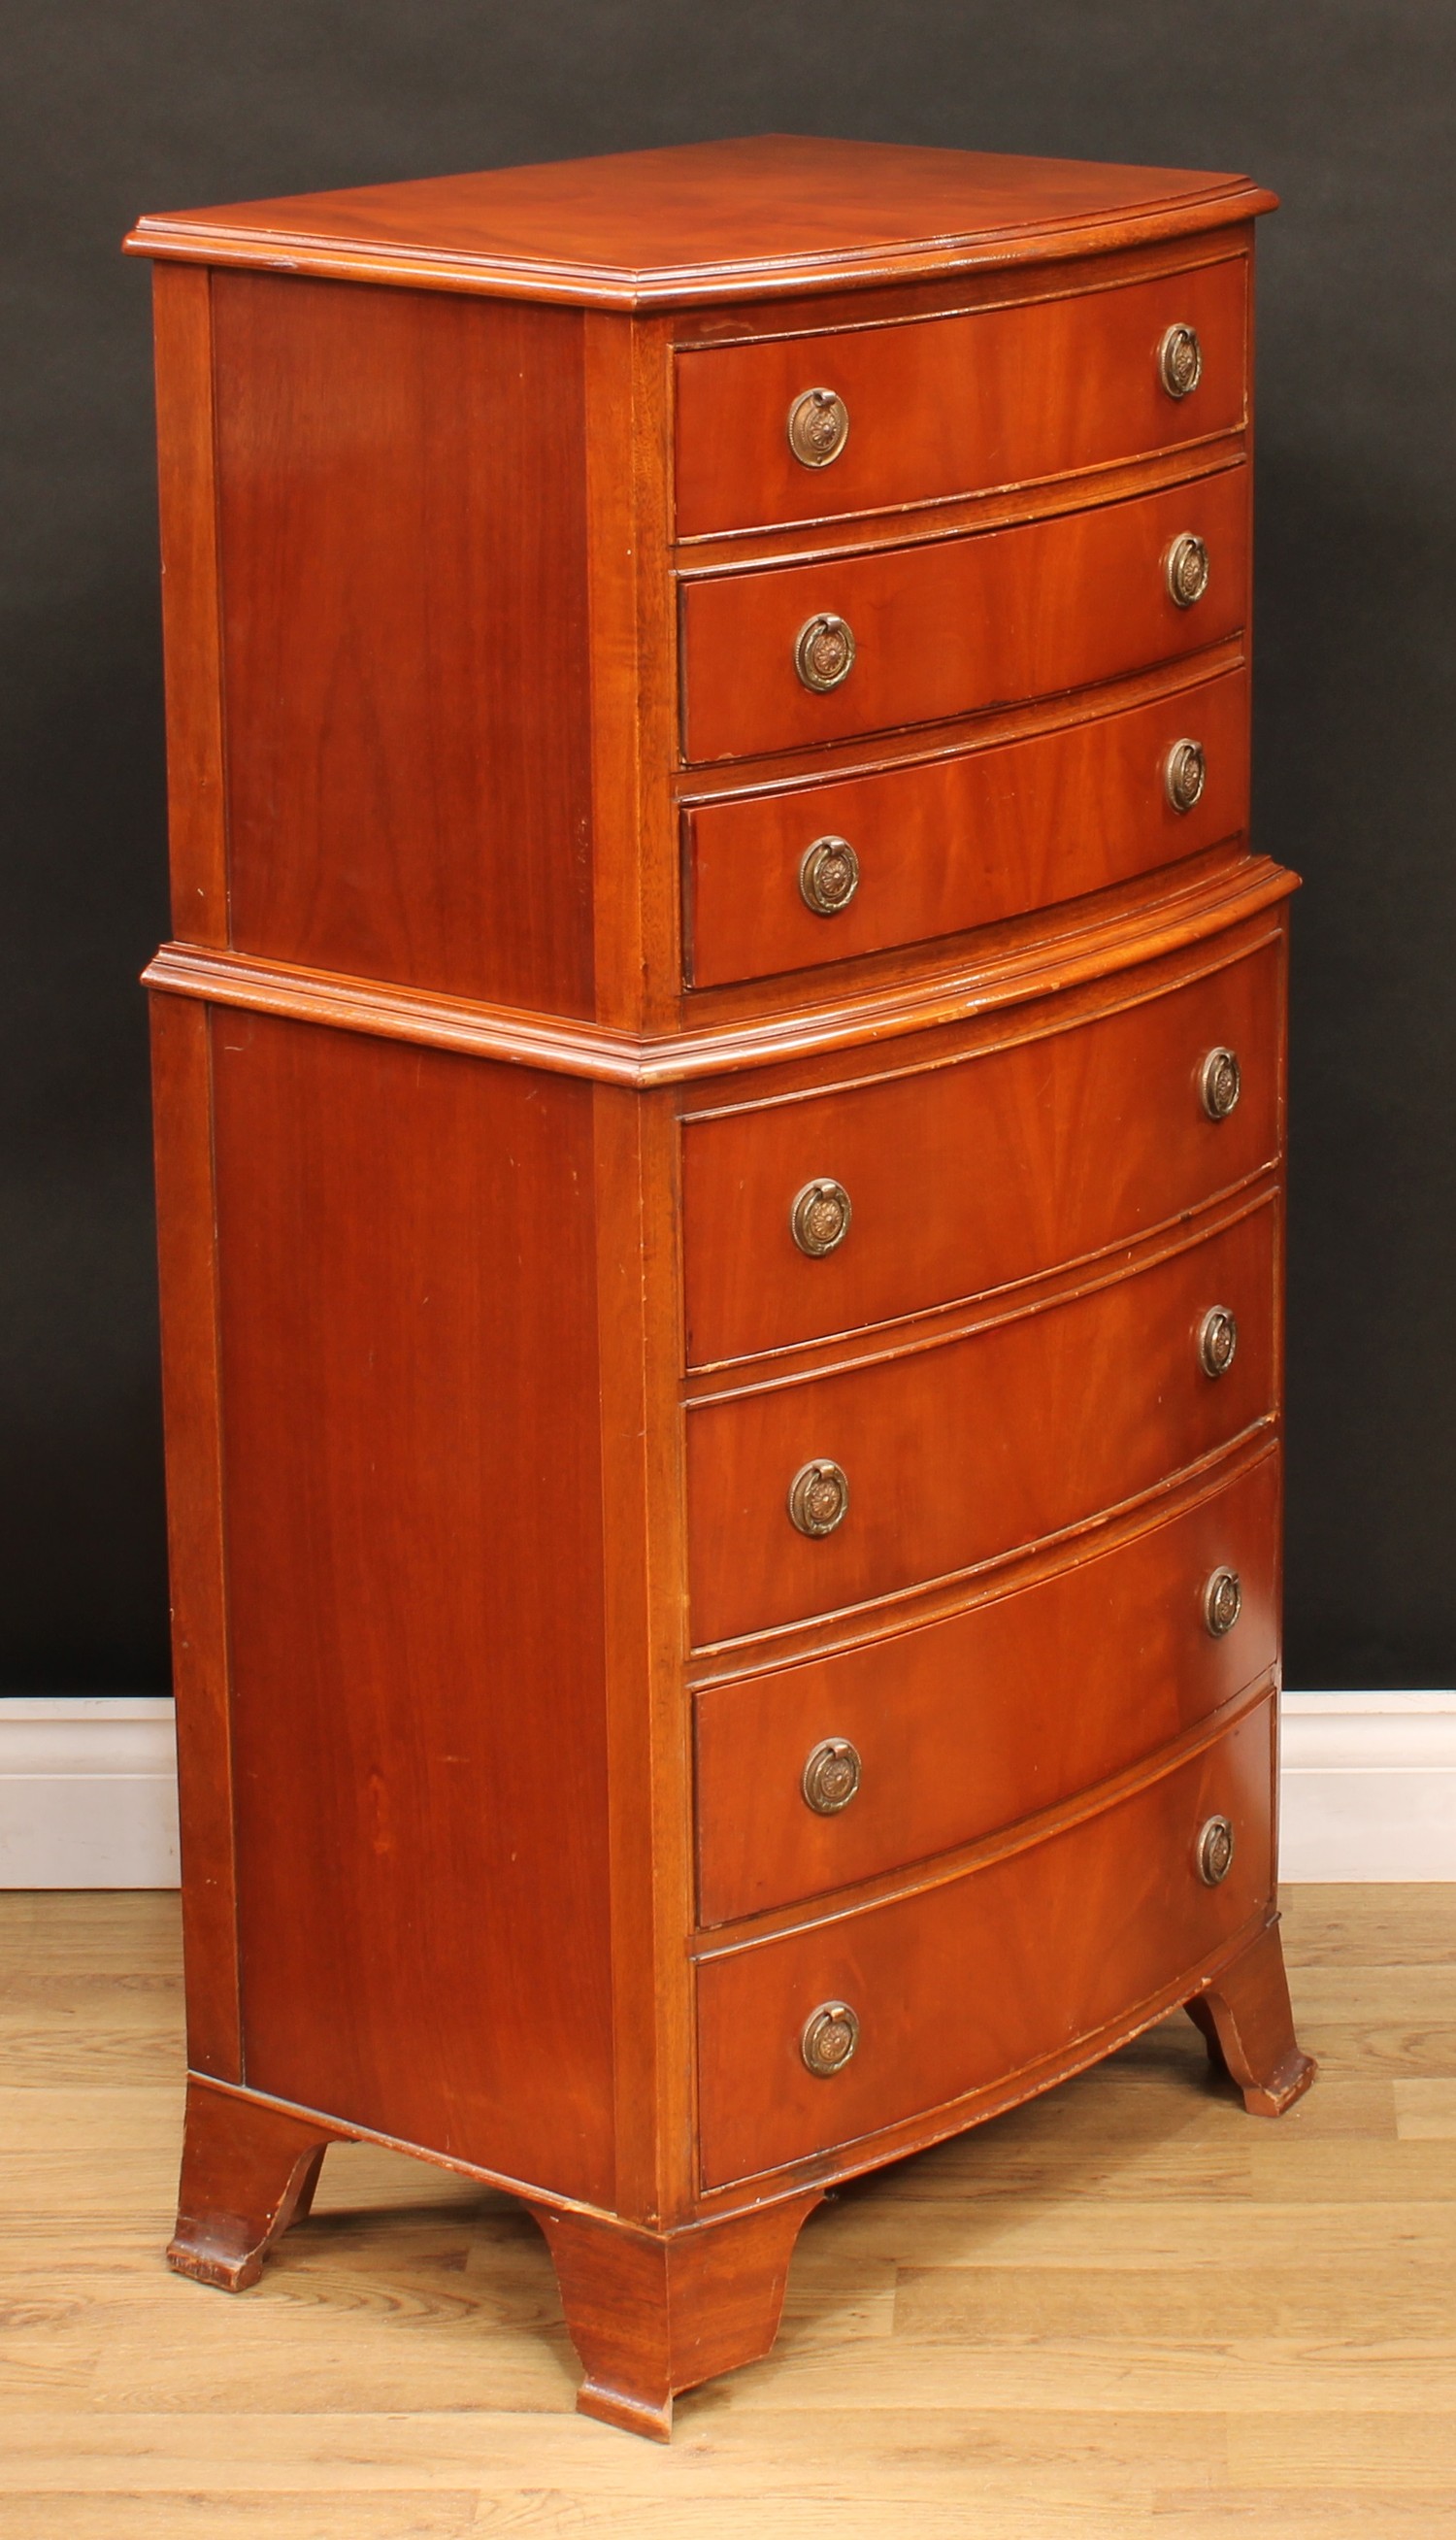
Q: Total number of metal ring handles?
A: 14